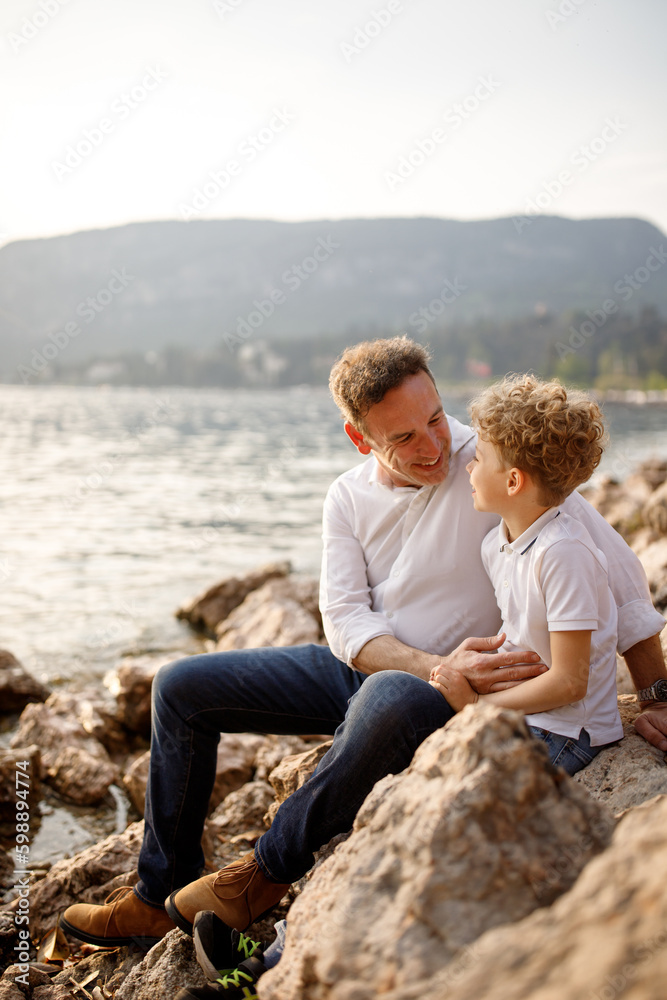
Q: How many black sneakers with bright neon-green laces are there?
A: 2